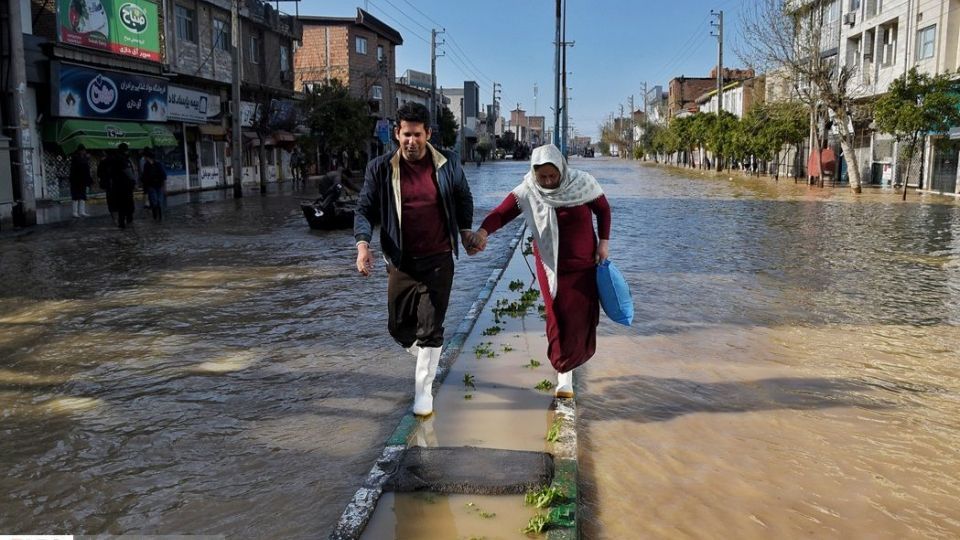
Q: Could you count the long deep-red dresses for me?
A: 1